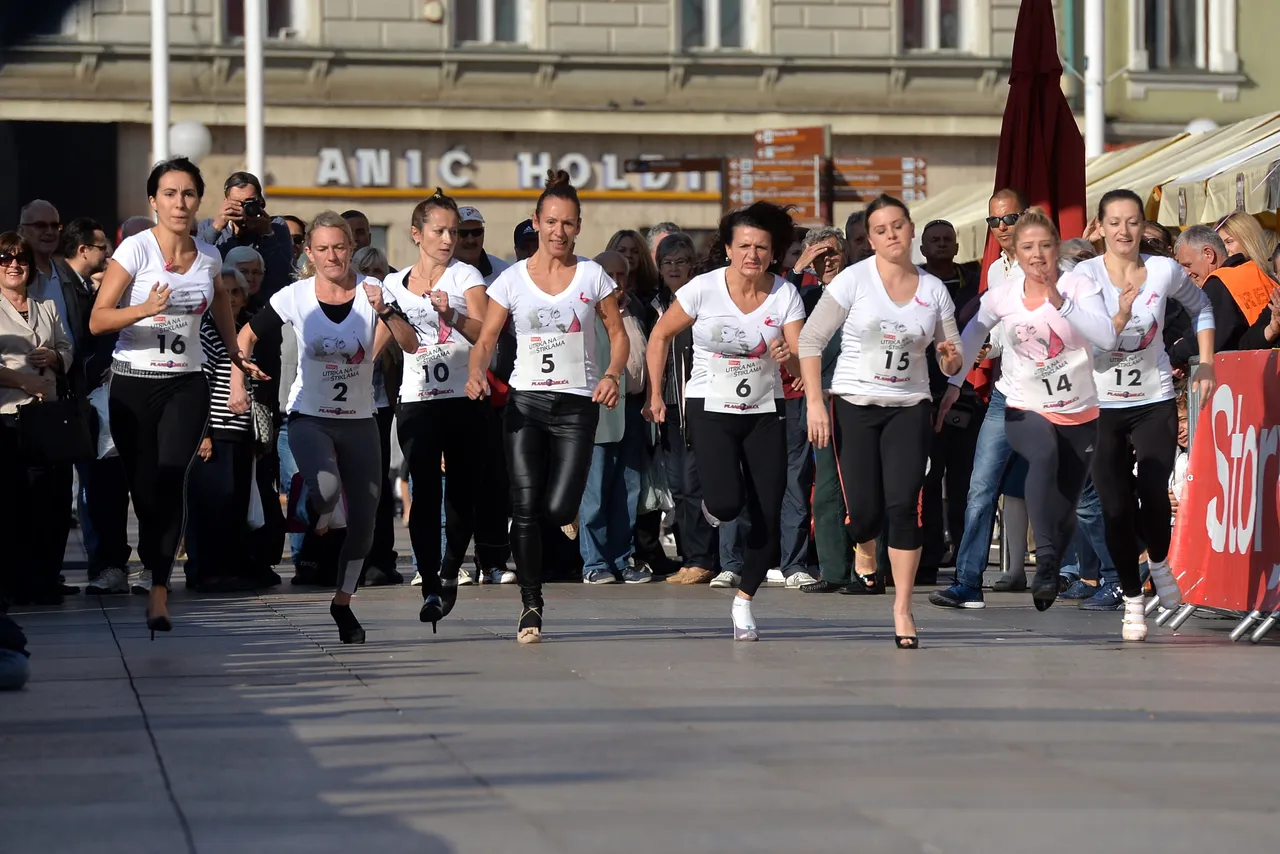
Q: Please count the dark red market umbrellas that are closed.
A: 1